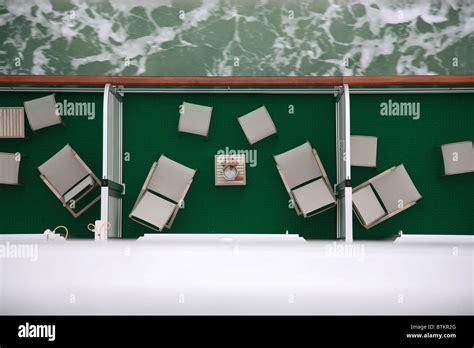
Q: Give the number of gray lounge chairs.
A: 4